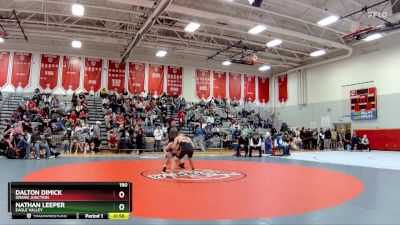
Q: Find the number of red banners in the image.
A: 15